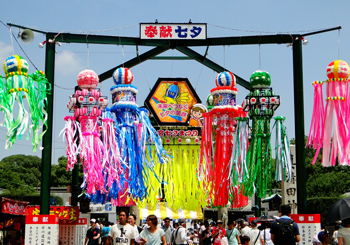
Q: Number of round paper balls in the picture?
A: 6